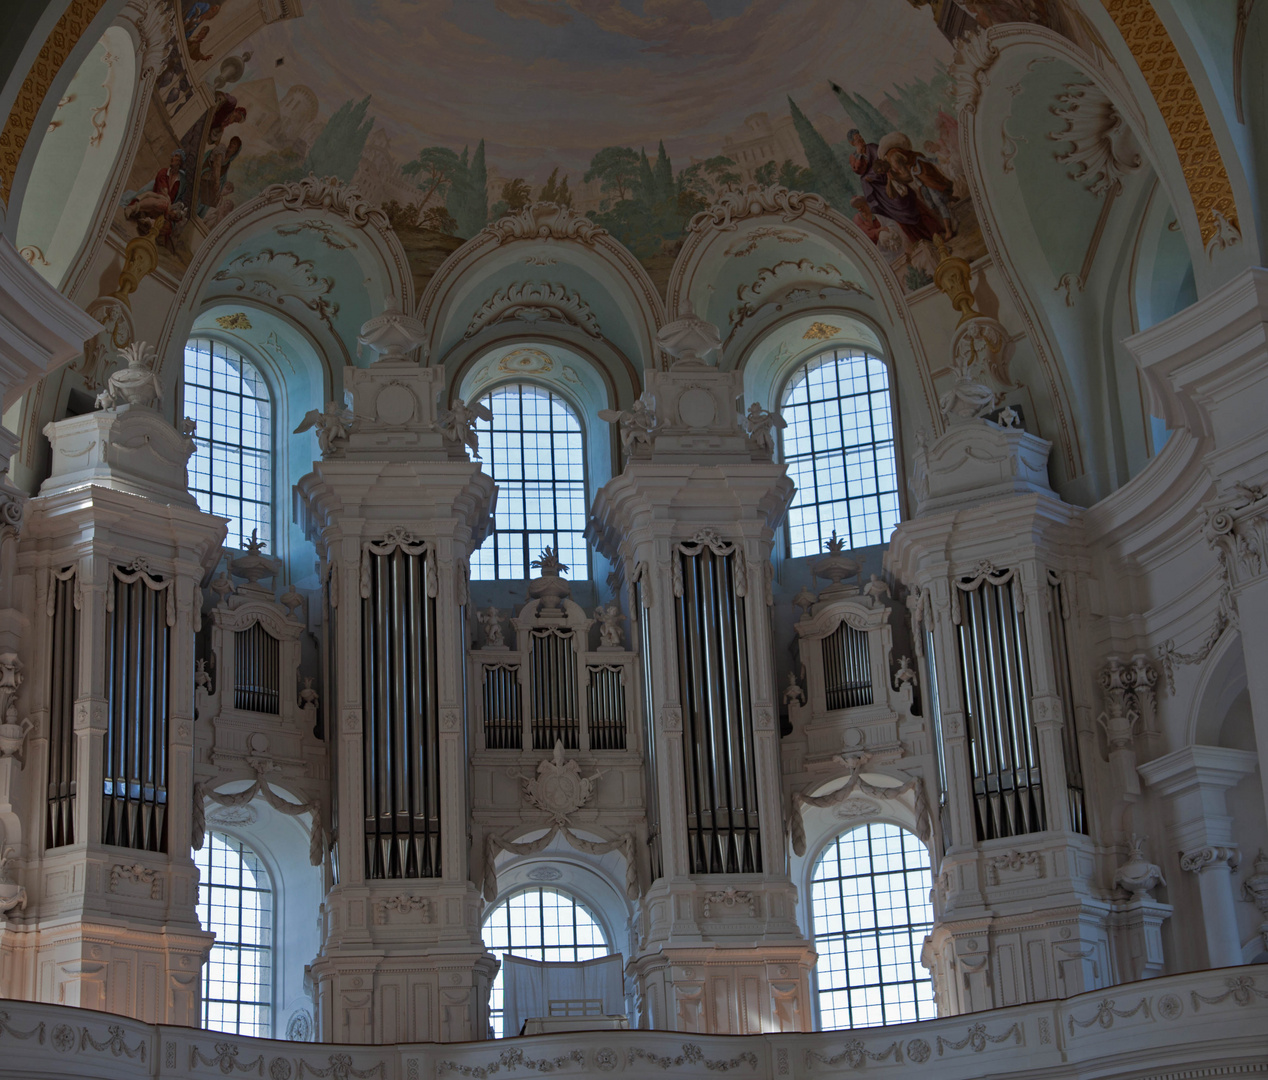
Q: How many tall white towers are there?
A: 4